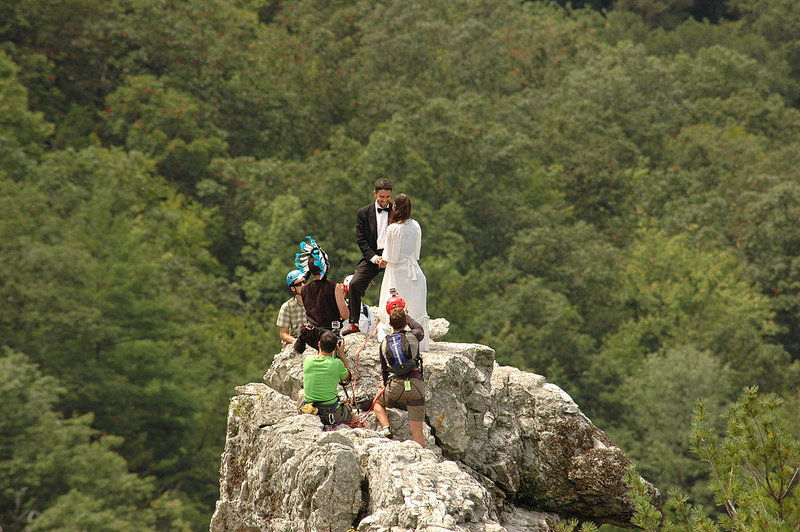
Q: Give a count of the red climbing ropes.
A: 2